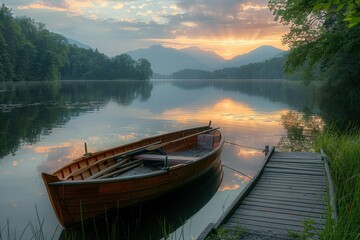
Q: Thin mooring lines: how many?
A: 2